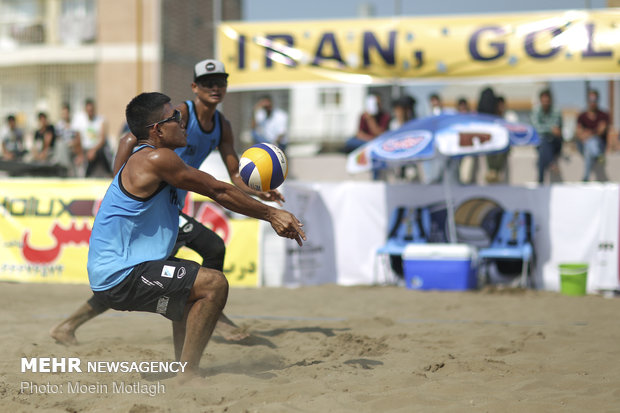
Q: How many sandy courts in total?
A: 1